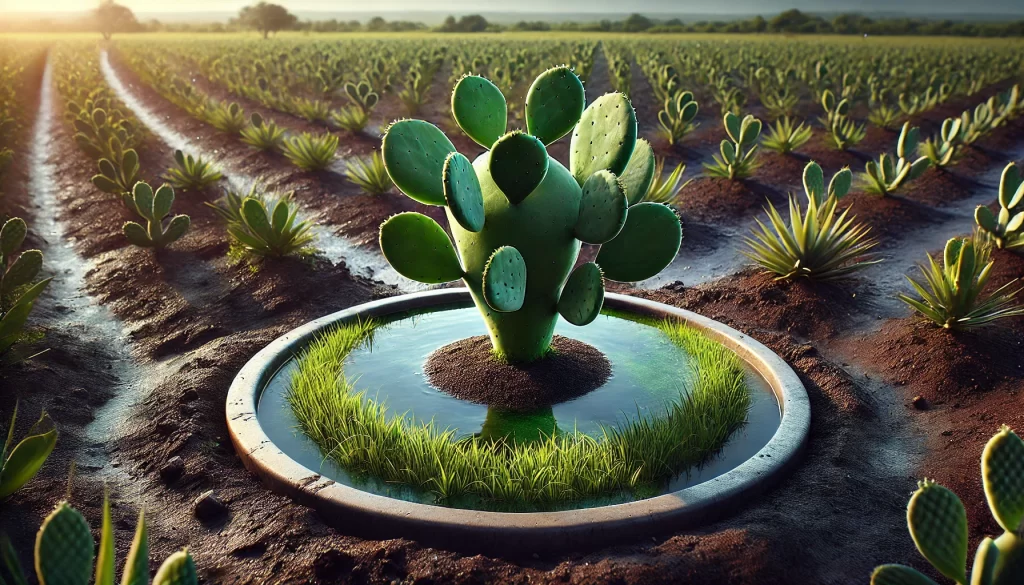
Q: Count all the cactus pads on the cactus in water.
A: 12